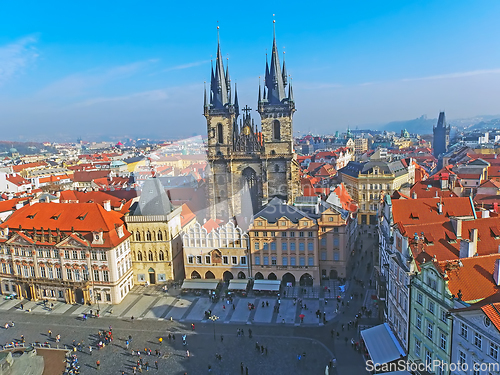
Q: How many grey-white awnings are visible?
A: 4